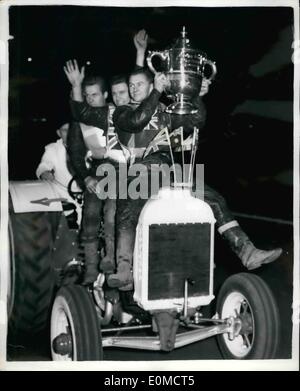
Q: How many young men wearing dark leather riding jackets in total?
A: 3